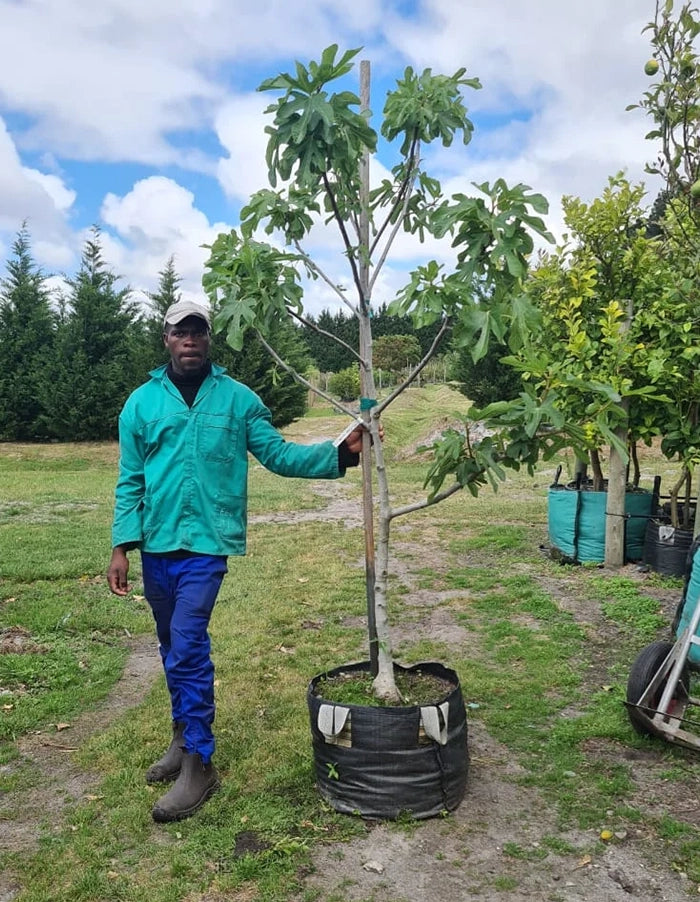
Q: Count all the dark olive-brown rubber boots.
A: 2